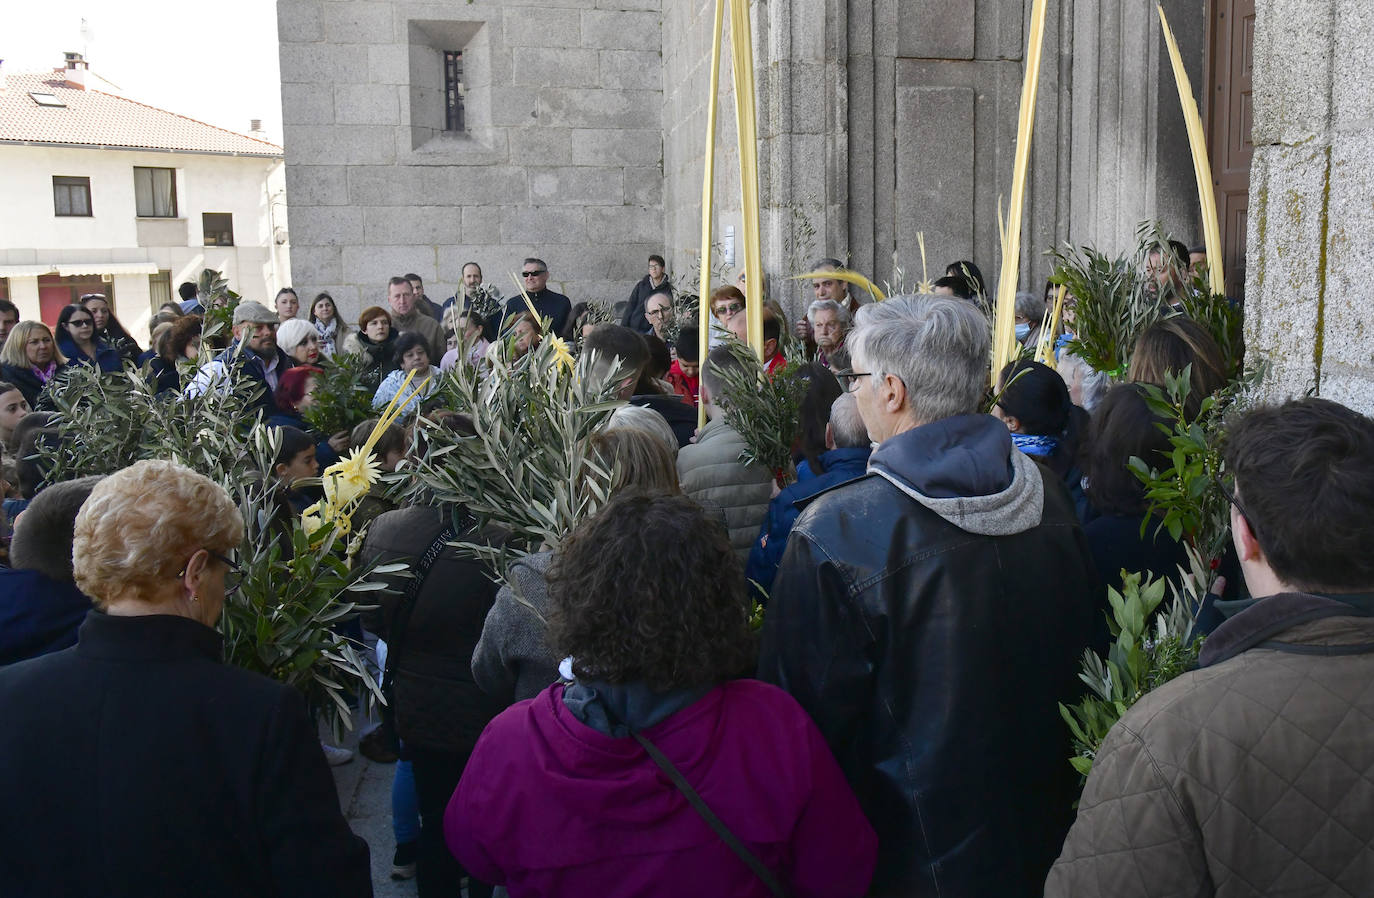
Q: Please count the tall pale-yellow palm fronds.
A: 4